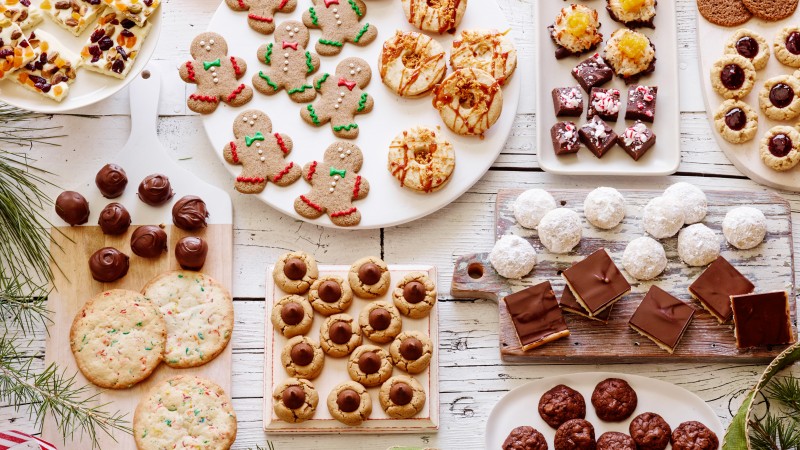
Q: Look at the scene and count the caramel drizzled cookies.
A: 5